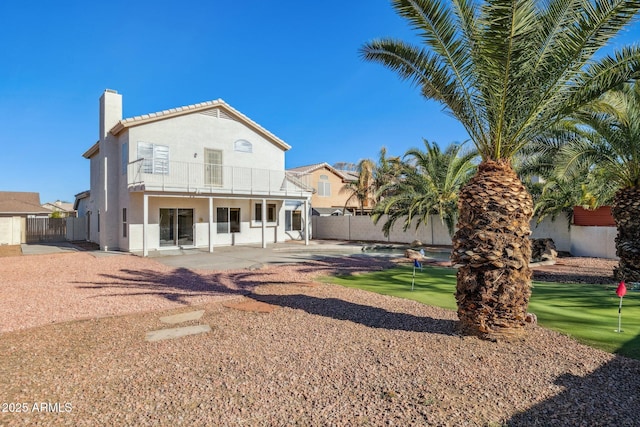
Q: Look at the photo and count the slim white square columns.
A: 4